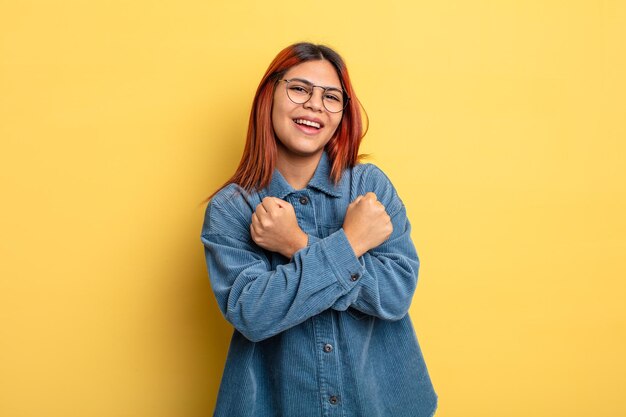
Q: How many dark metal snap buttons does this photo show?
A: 4